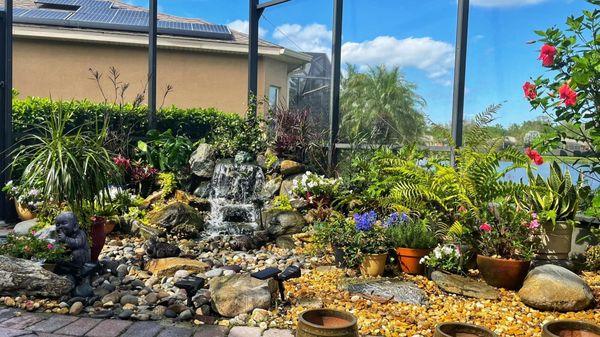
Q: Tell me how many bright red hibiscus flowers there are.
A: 4